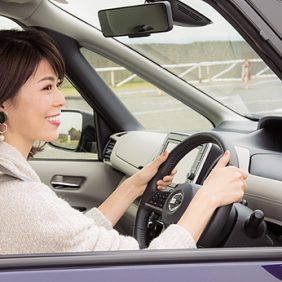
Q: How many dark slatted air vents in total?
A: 1